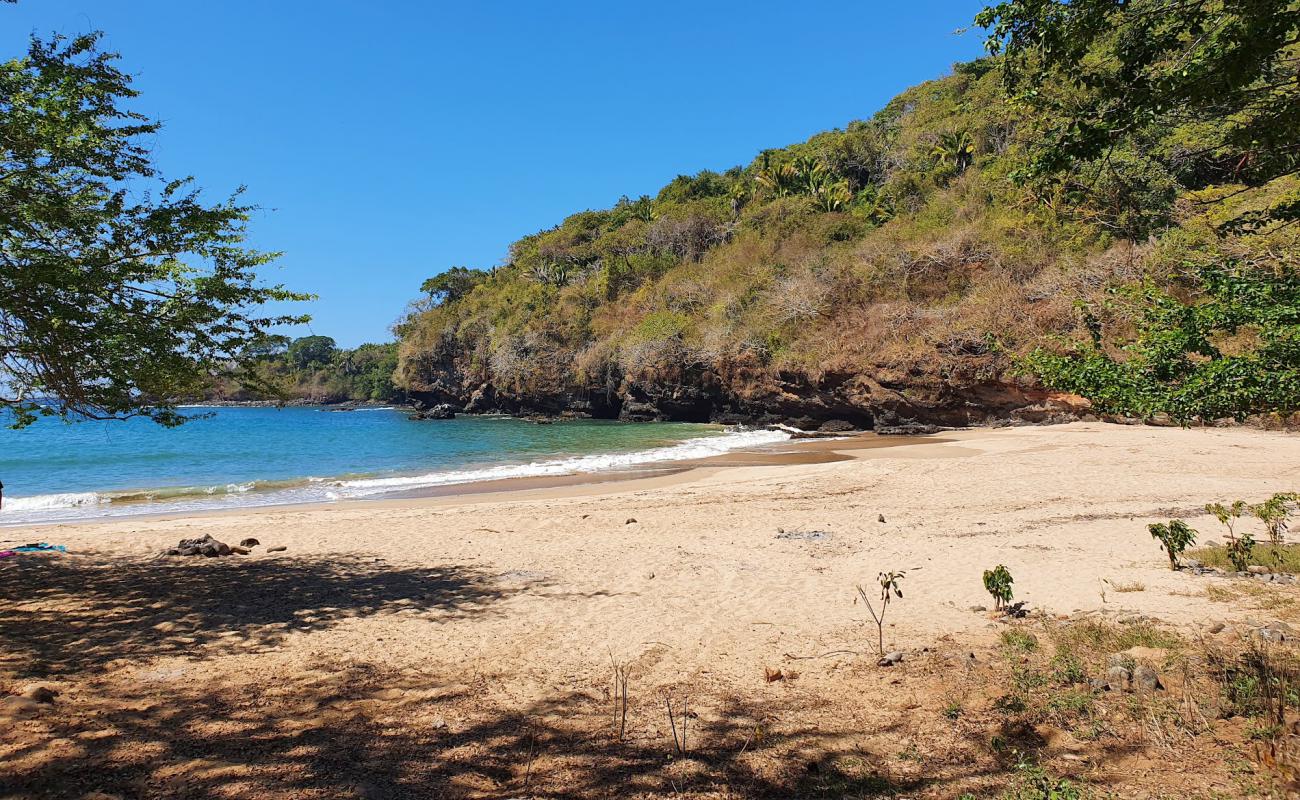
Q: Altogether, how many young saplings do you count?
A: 5